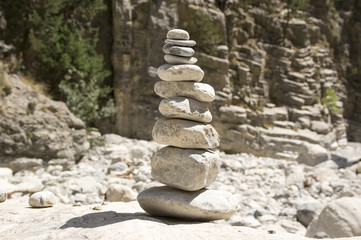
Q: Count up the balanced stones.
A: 10